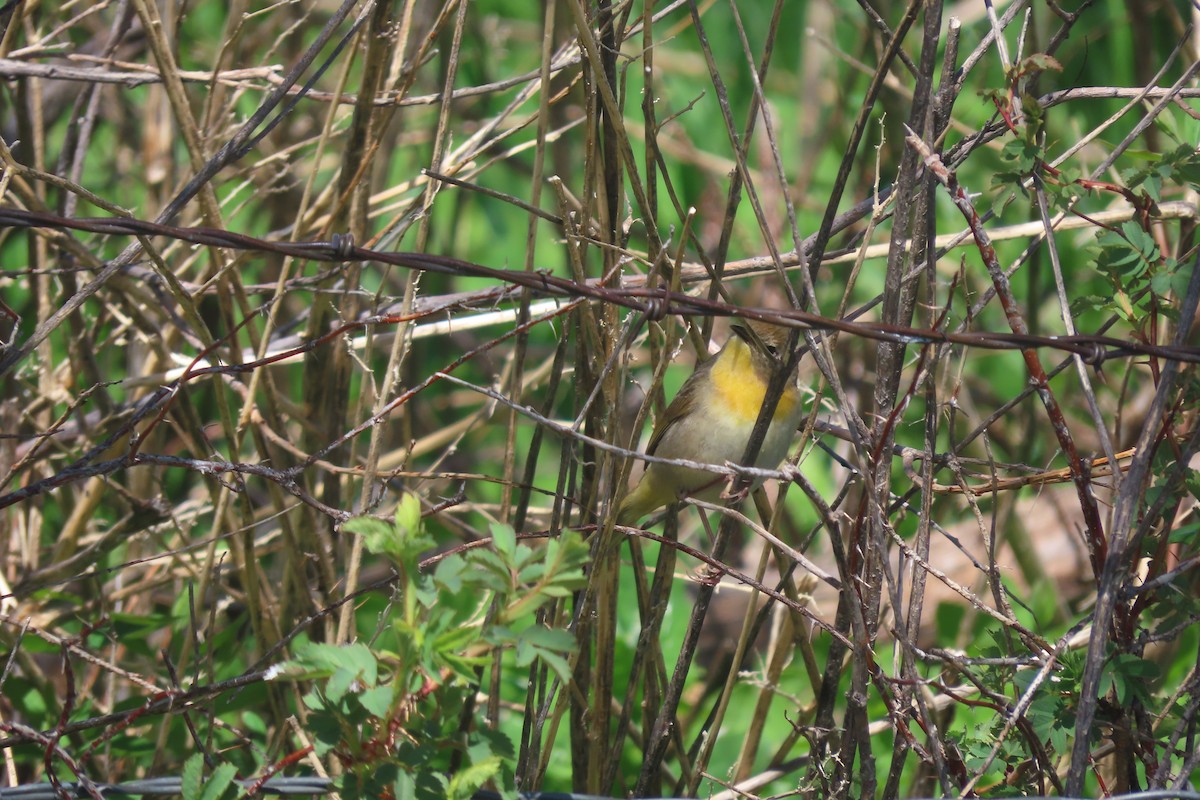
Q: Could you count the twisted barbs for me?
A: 3